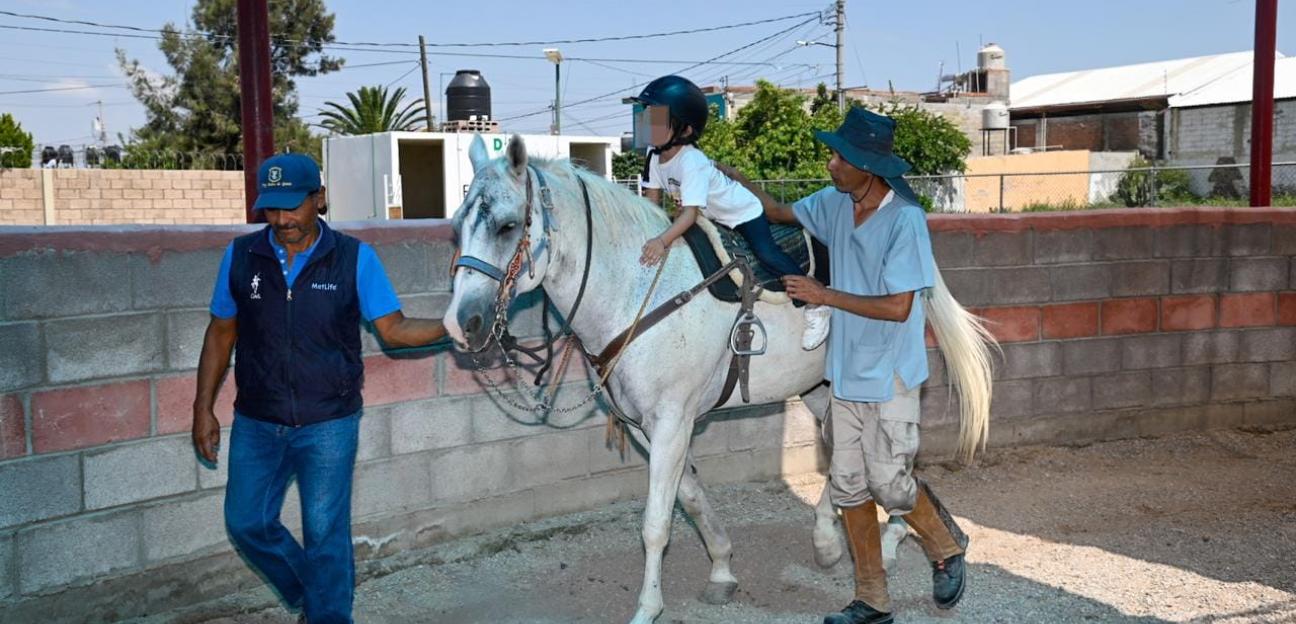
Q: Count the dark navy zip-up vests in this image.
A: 1